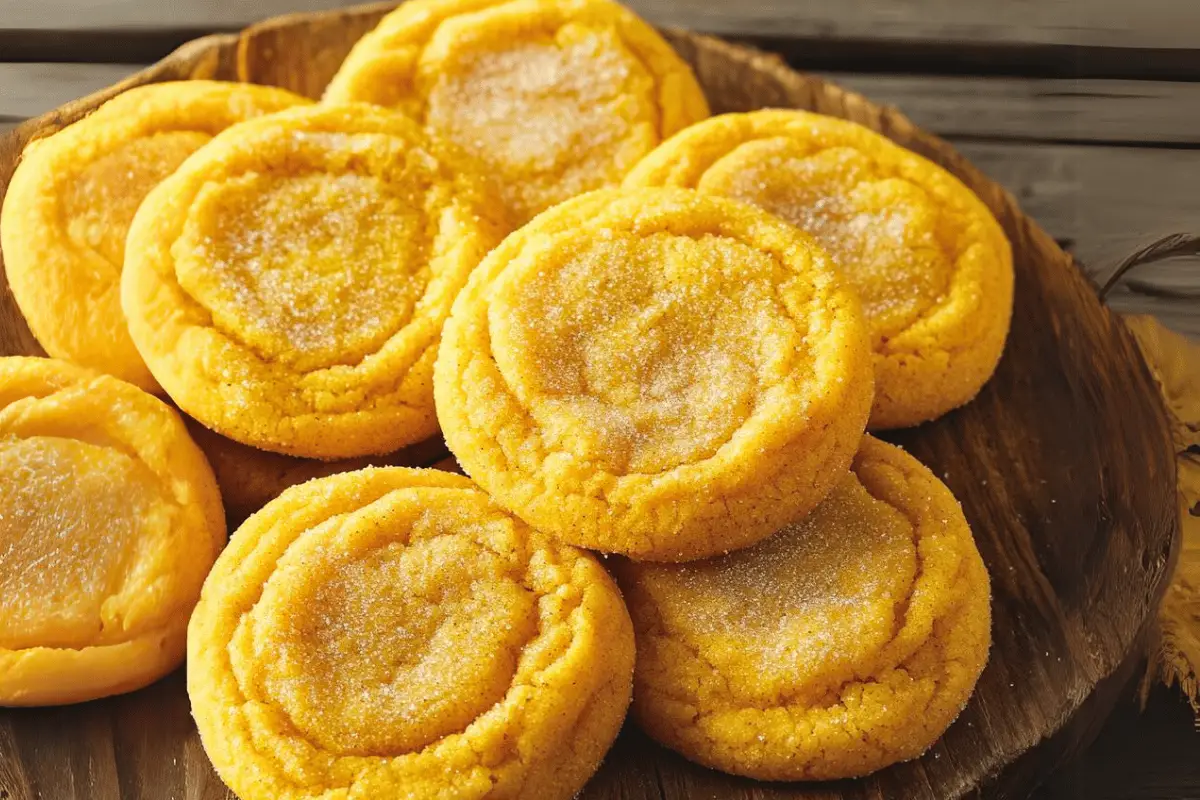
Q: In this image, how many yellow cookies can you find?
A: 8